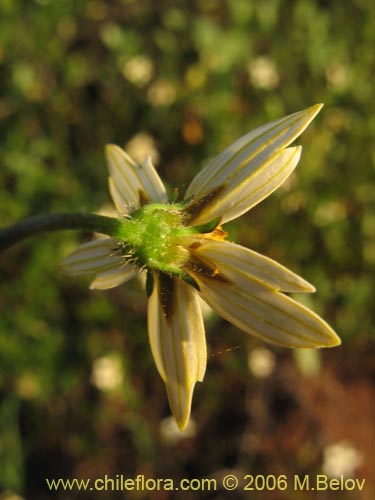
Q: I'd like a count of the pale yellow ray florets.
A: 5